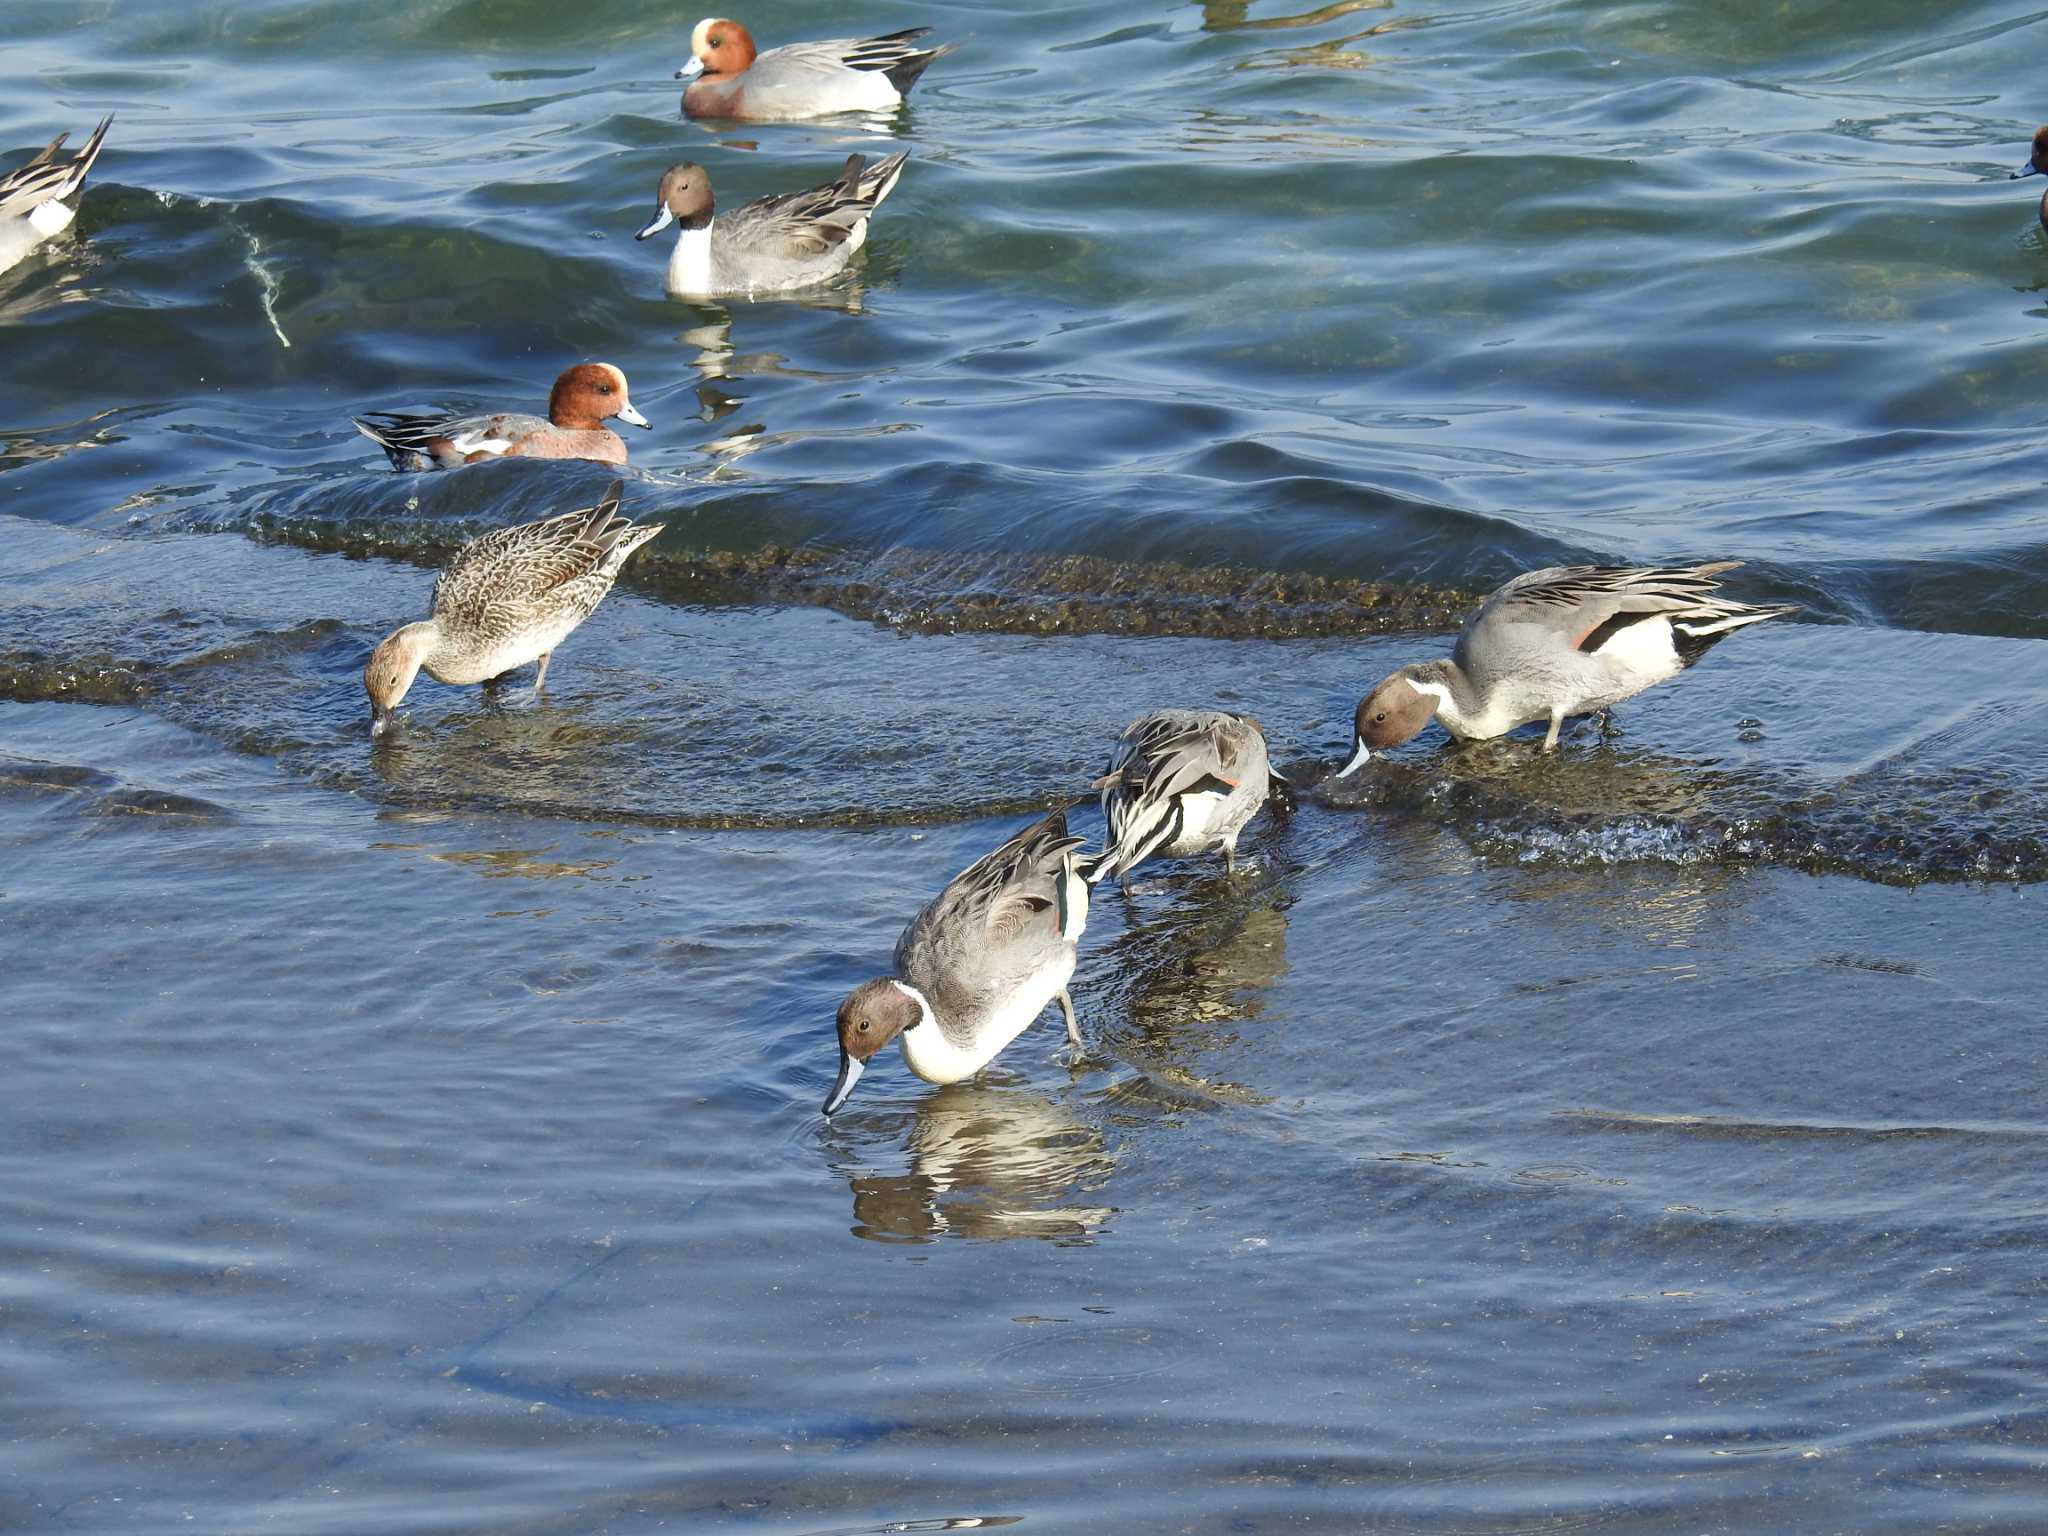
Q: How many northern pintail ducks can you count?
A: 6